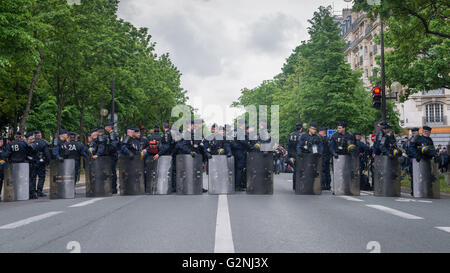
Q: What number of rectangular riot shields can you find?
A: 12